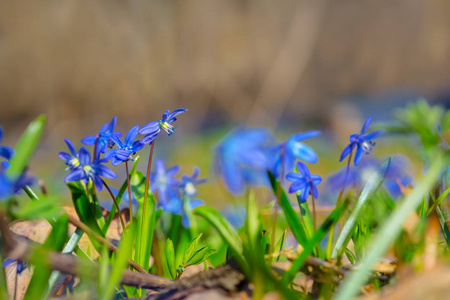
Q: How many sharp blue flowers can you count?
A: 7